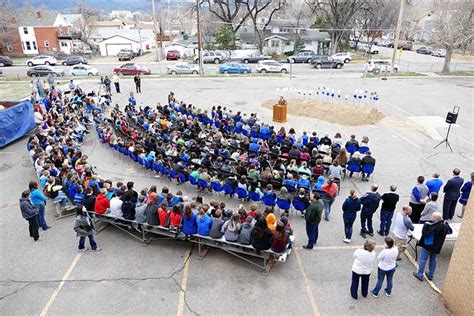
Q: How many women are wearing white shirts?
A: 2